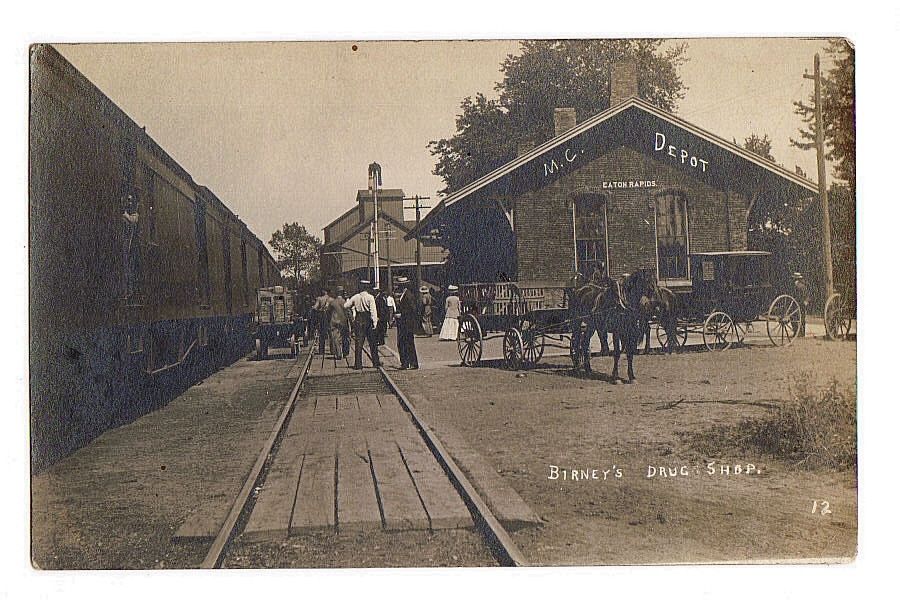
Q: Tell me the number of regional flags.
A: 0